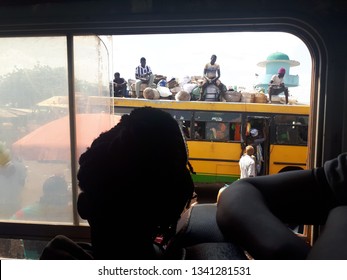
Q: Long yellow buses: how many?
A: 1